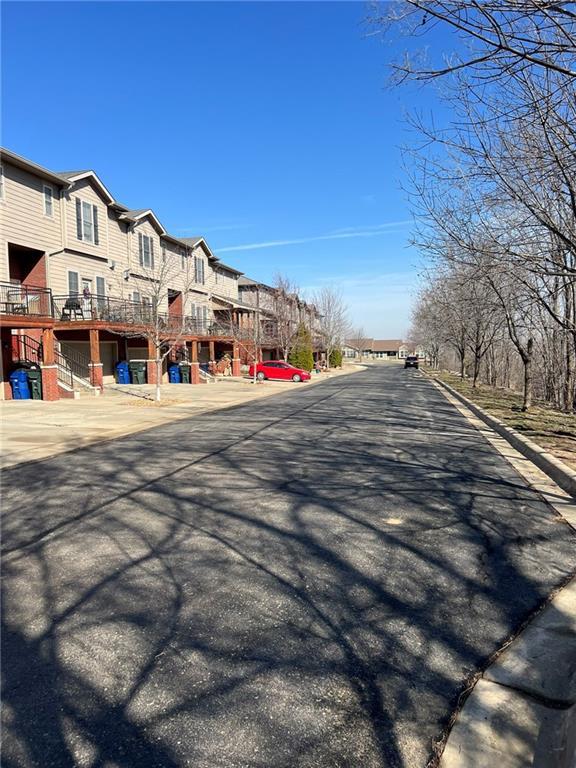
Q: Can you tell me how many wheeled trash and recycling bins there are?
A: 6